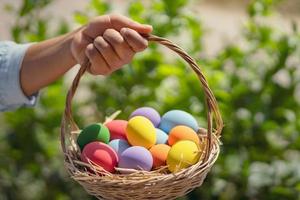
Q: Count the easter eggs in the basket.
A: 12